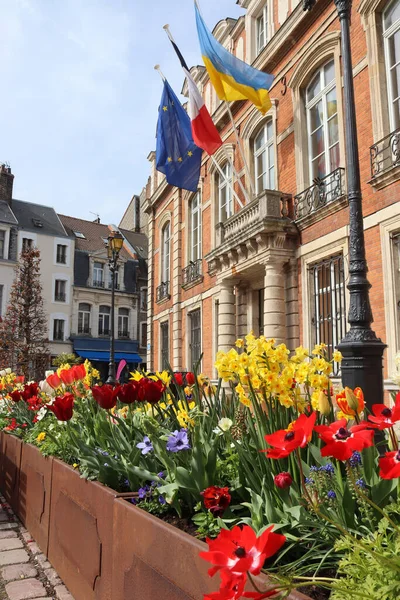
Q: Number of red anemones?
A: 6